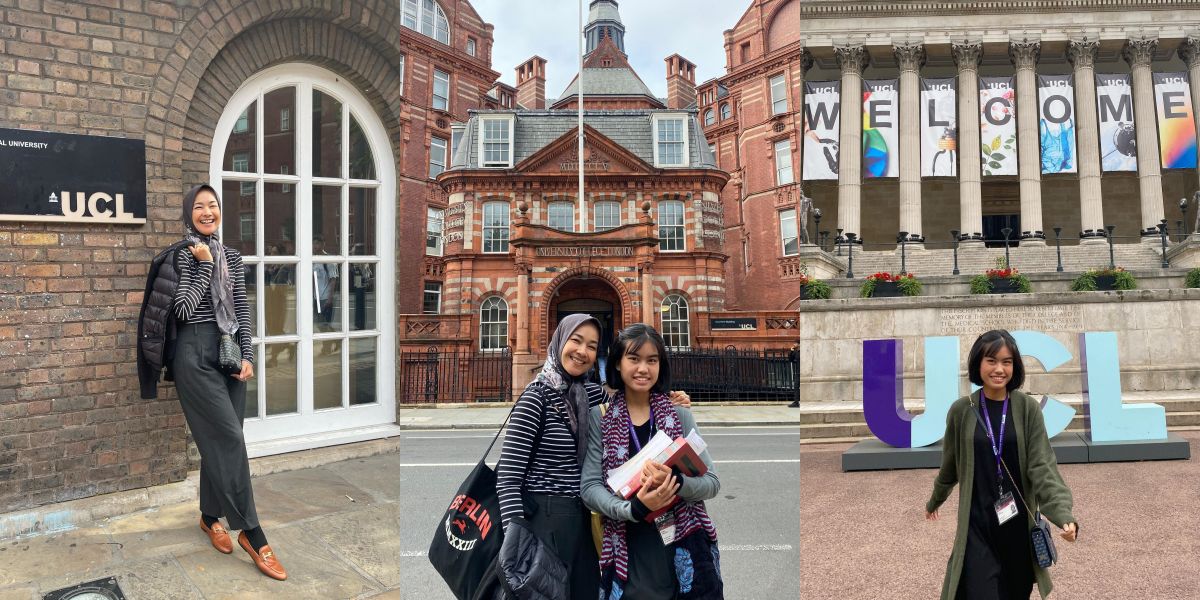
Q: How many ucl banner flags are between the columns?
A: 7